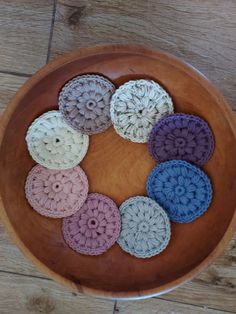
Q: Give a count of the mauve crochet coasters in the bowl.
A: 1